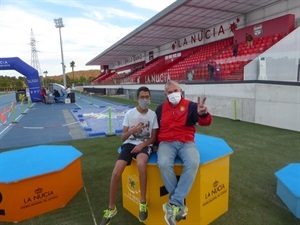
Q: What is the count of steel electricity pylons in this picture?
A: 1